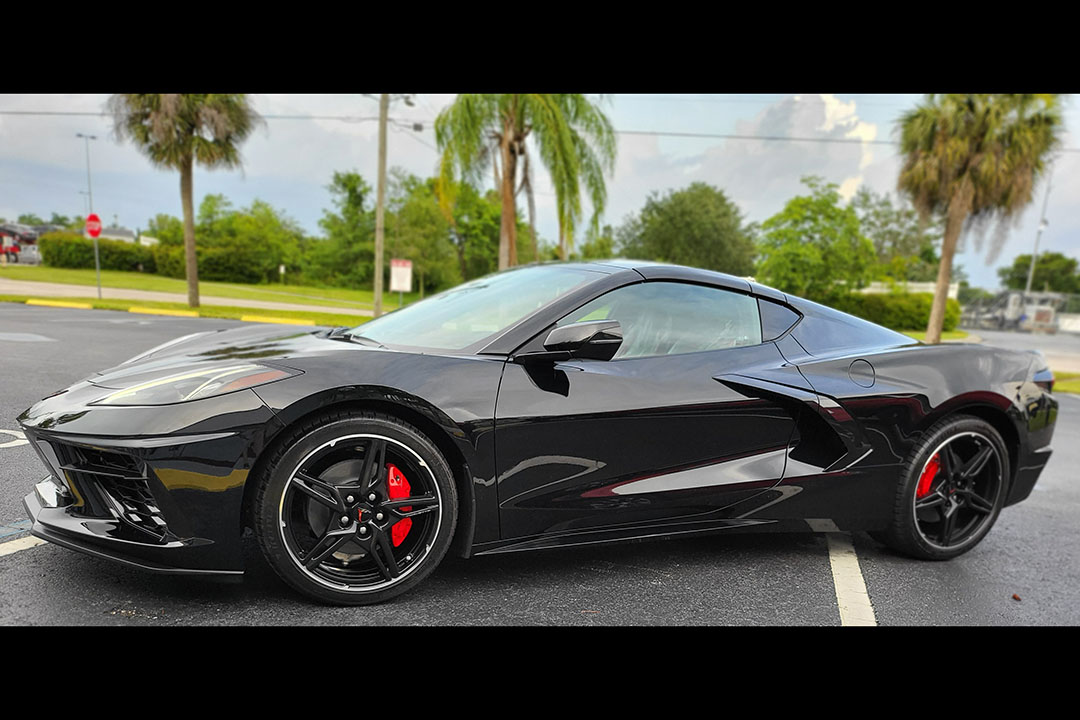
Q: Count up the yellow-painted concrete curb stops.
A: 3